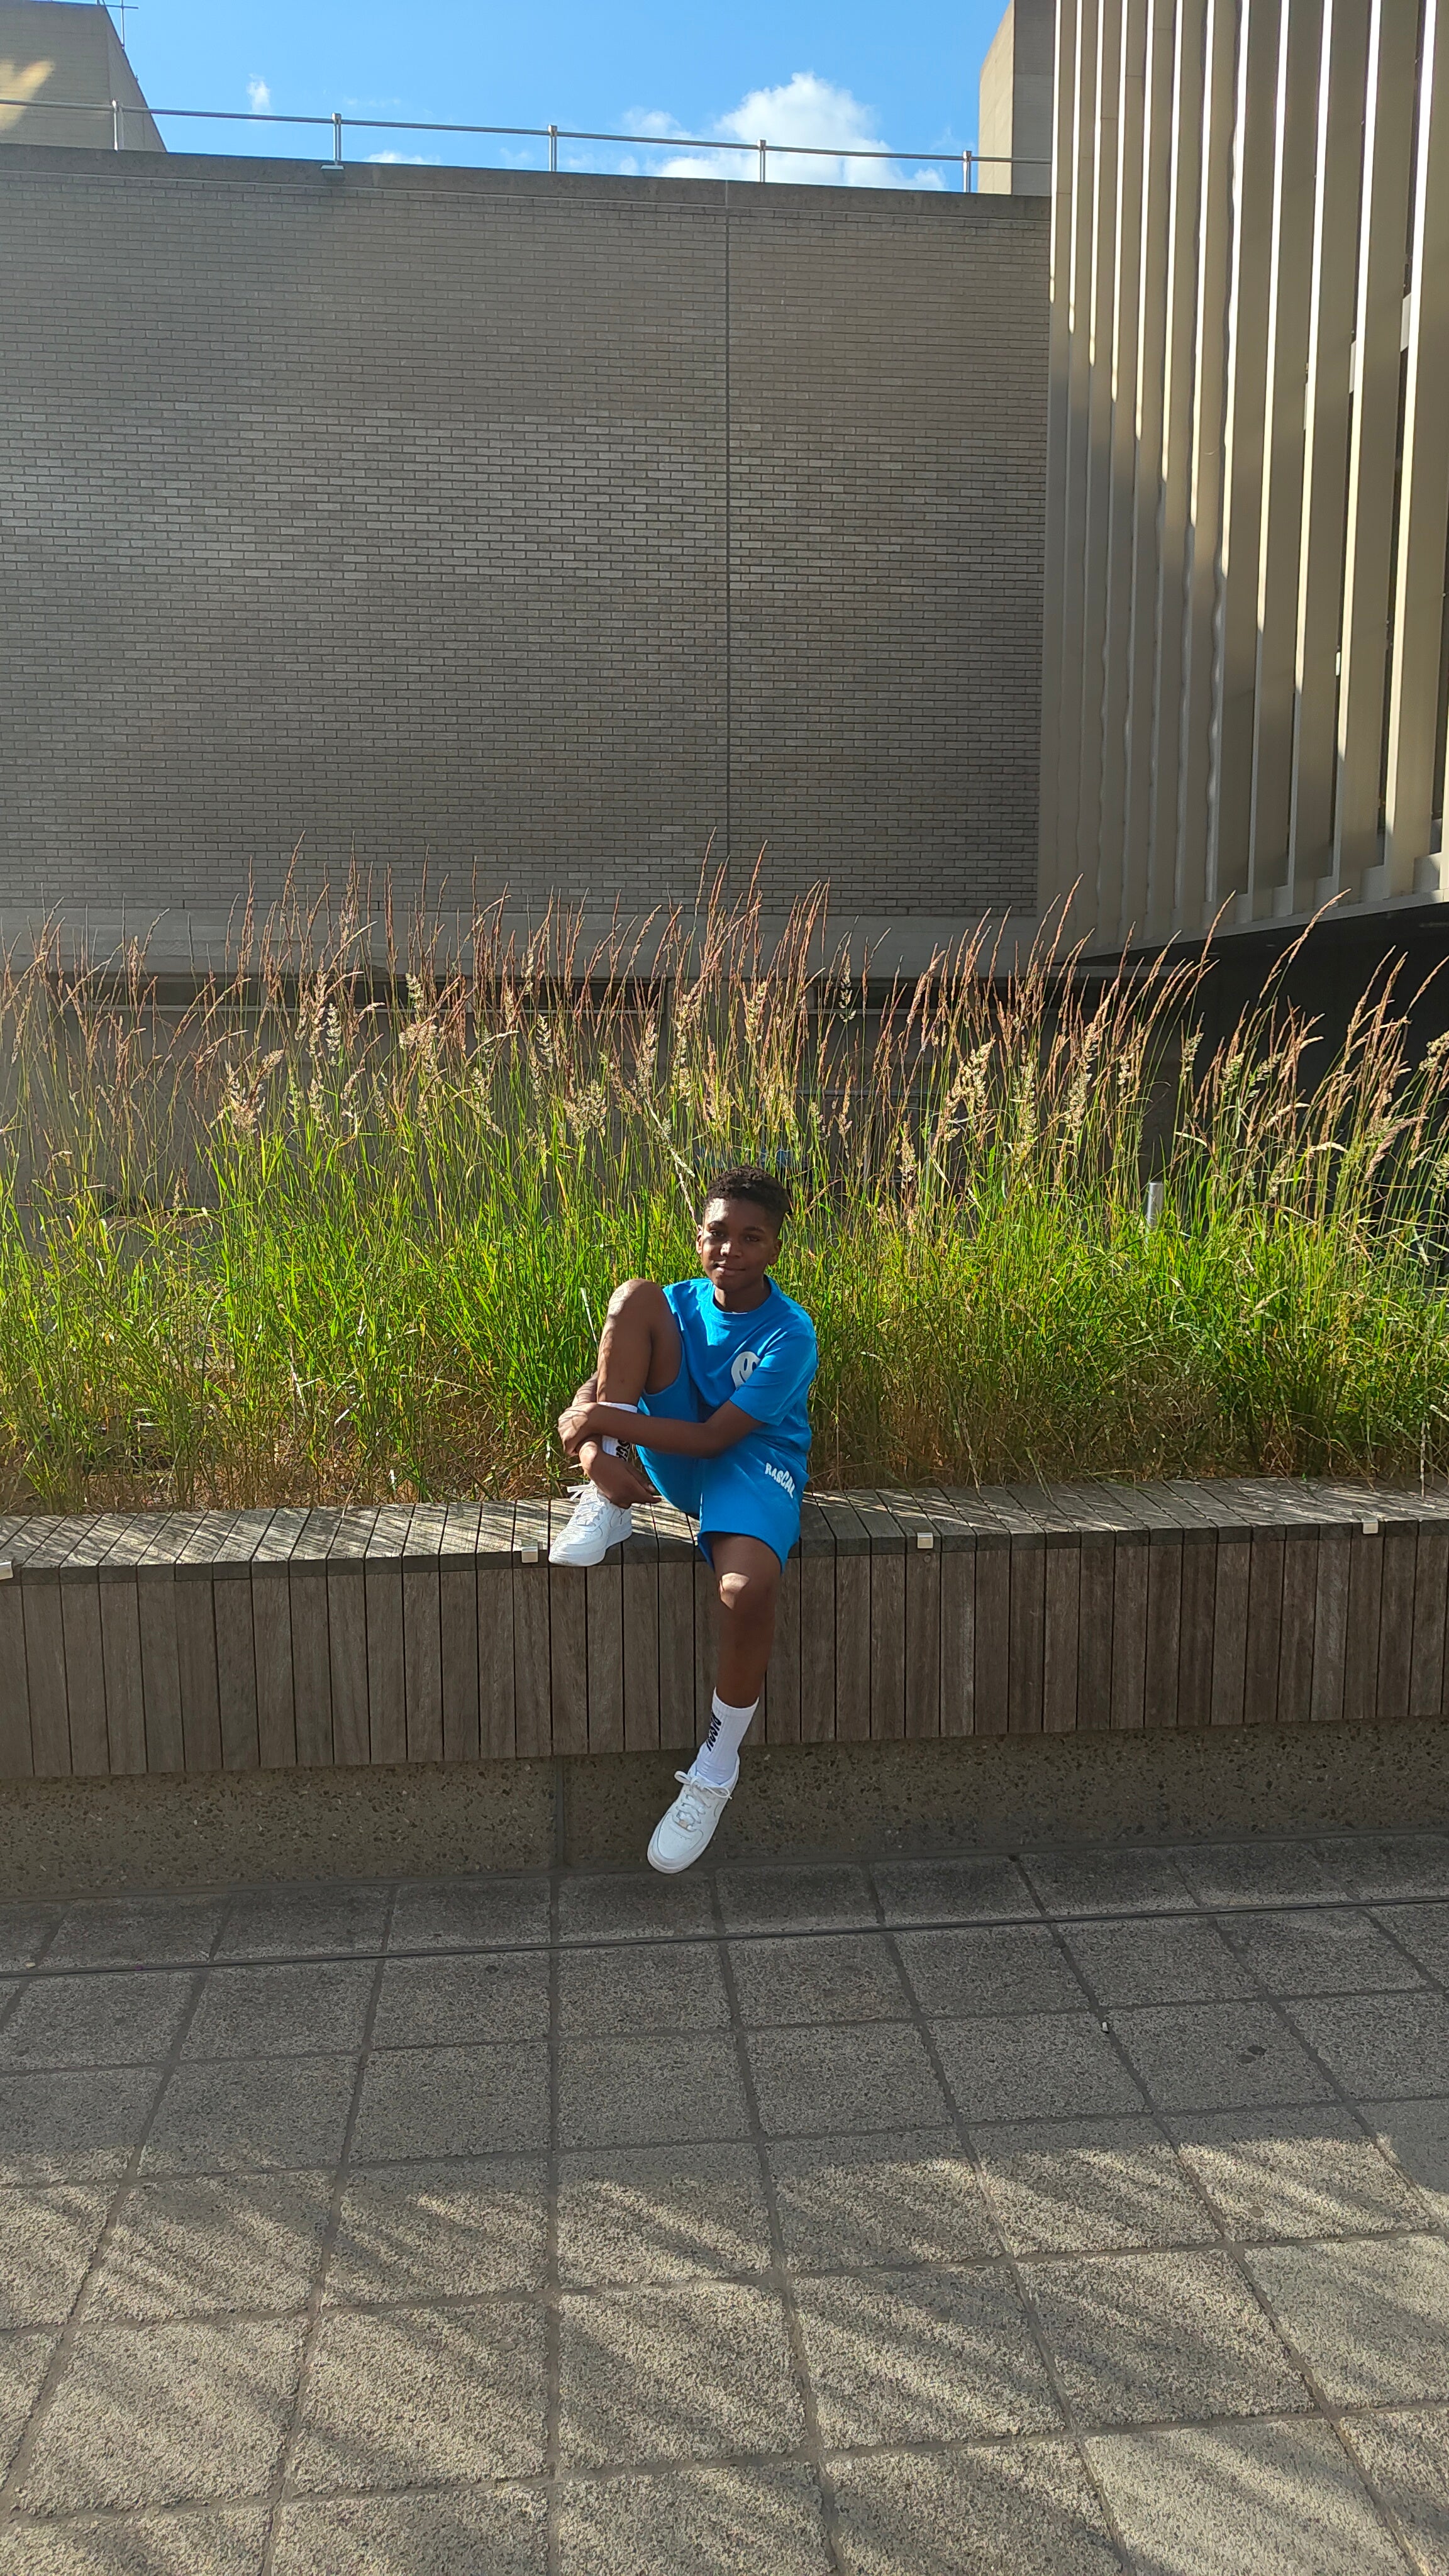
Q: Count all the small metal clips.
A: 4